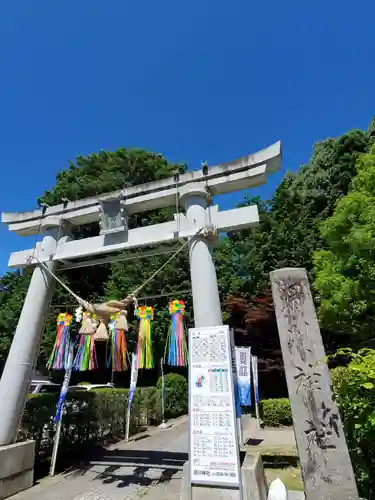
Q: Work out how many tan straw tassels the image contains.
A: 3